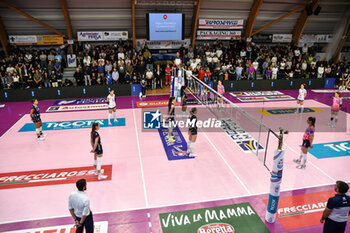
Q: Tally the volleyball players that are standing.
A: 10